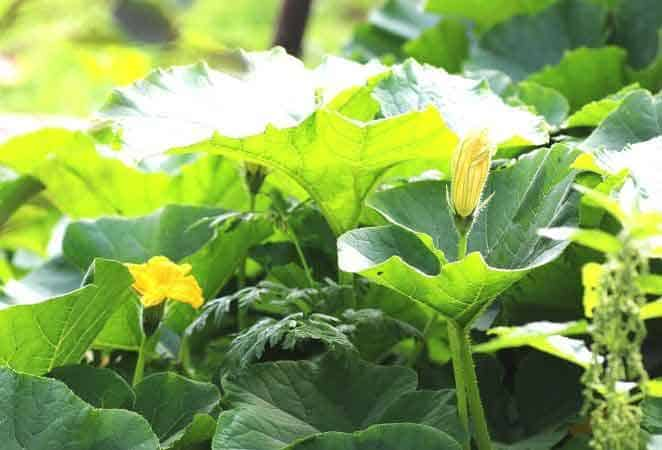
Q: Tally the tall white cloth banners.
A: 0